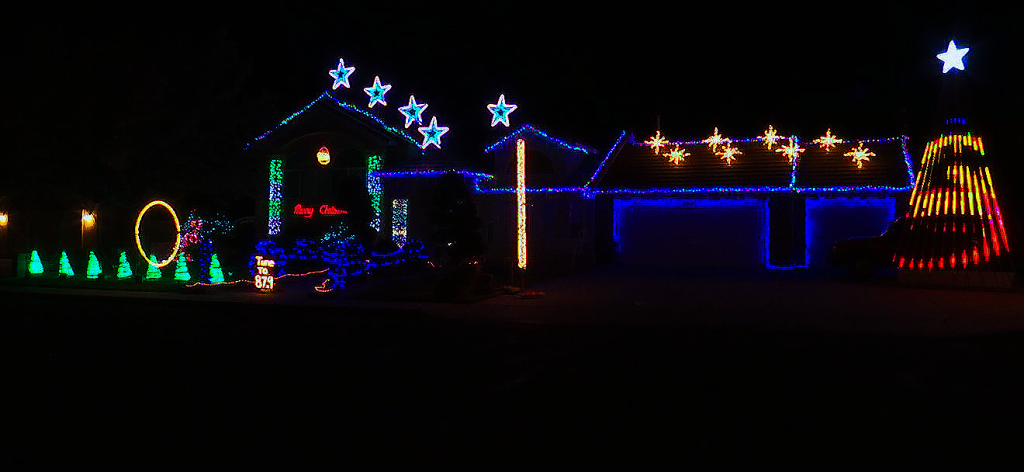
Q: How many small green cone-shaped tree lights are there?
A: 7